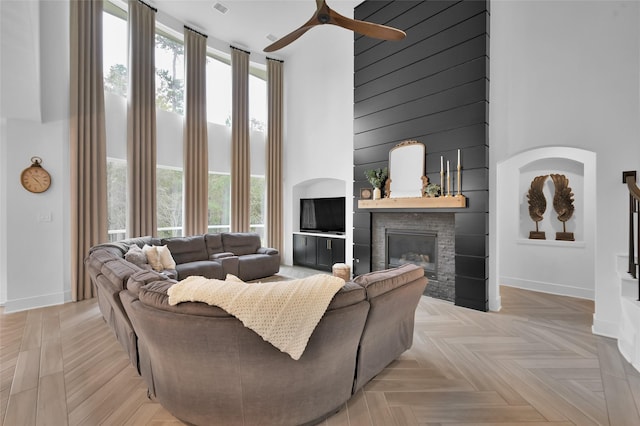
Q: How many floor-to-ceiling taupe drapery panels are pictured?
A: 5